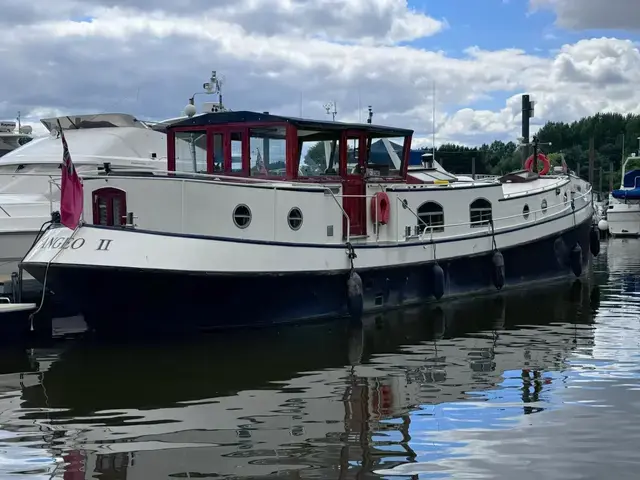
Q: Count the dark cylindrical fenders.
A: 5